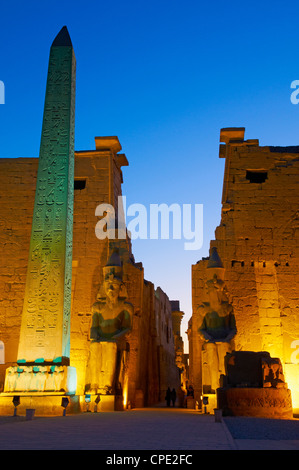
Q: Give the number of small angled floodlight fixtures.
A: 5